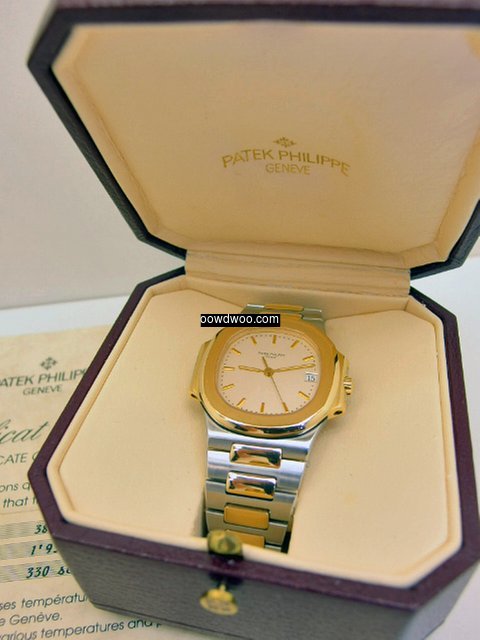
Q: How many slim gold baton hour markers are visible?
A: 11